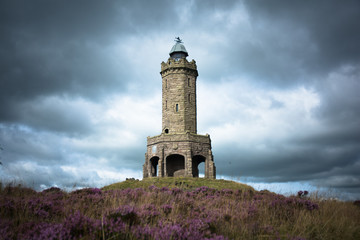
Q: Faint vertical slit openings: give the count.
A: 5